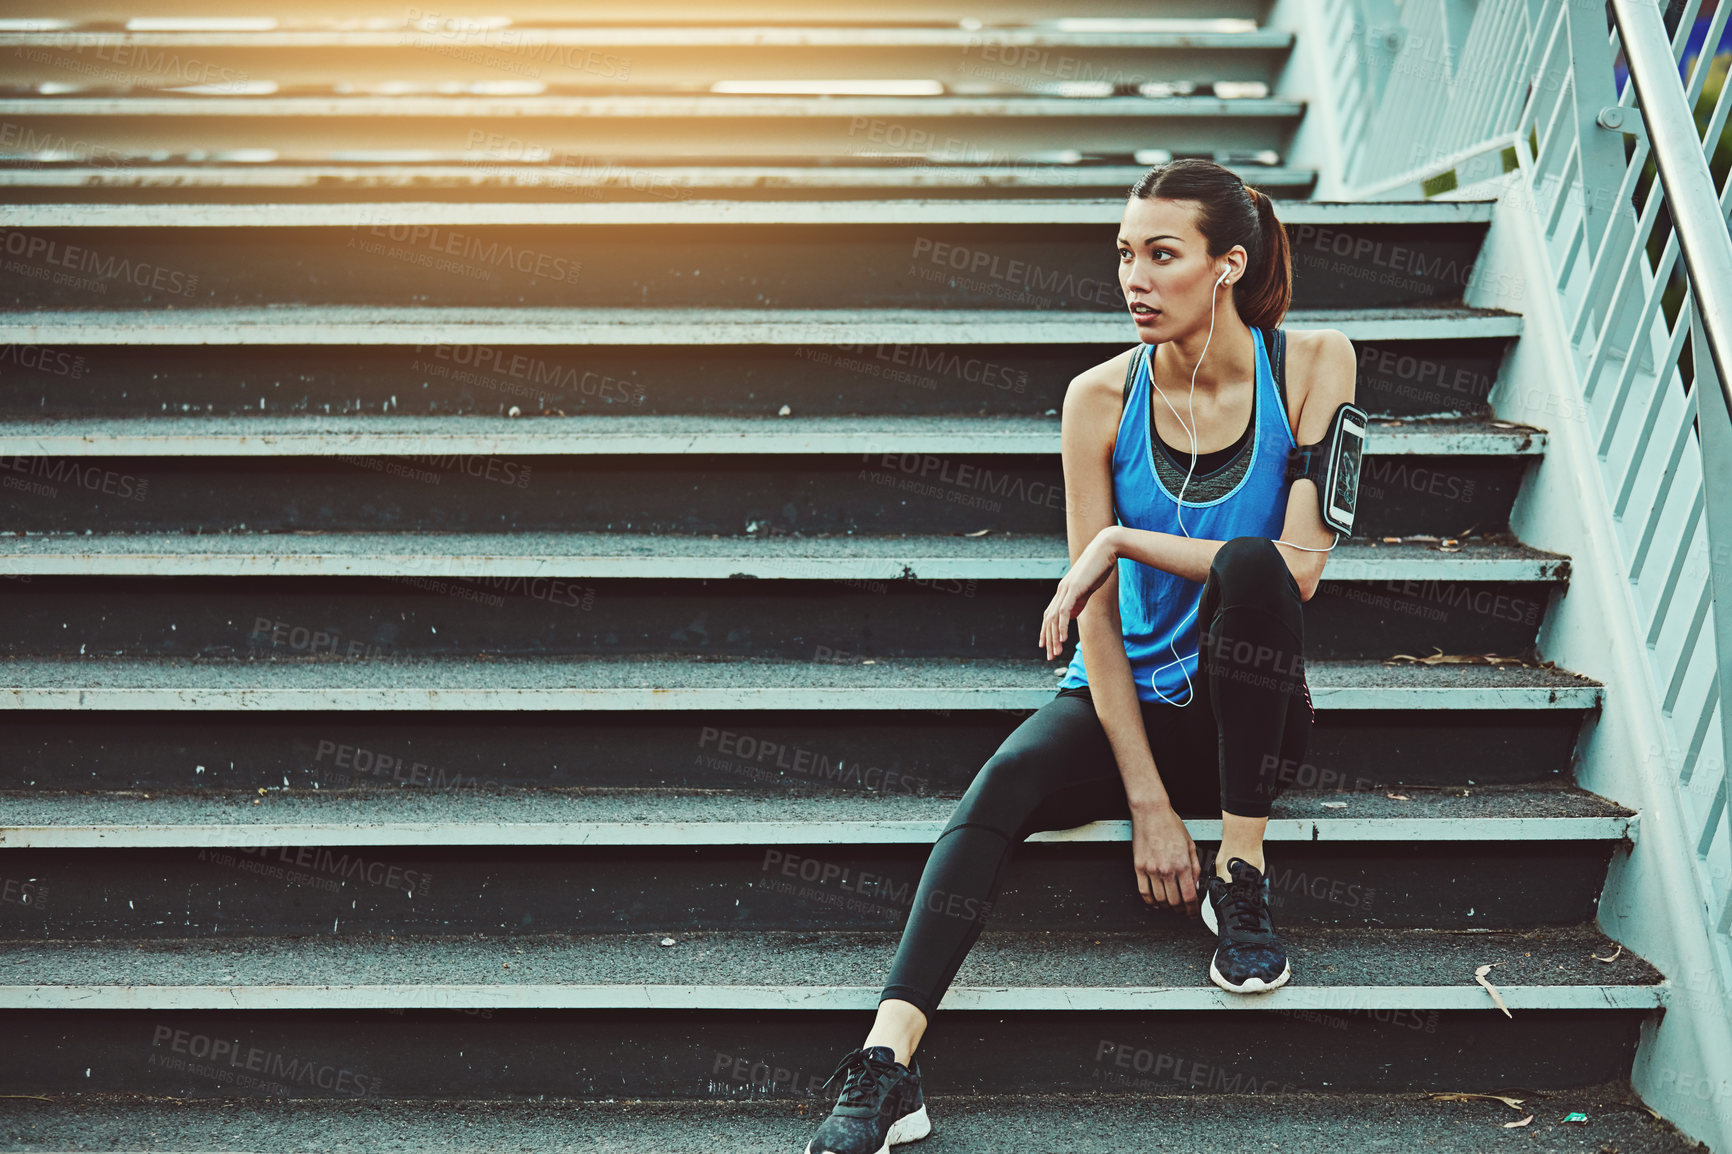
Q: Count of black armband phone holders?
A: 1